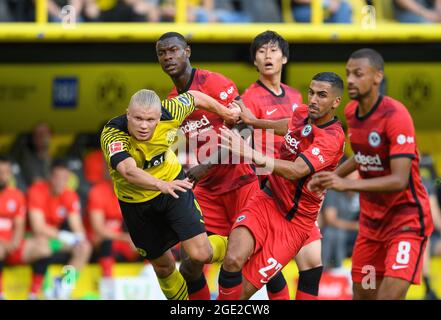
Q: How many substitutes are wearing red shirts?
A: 3